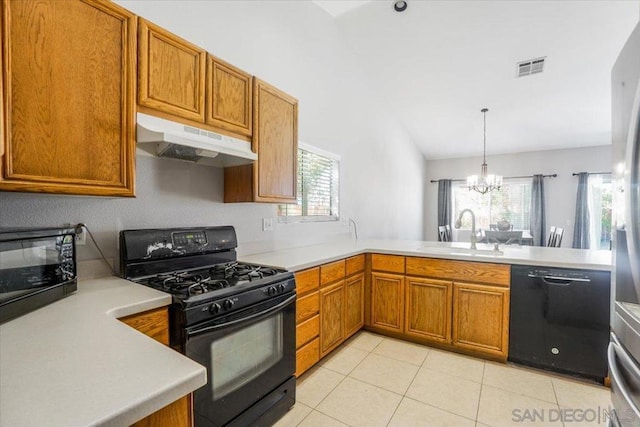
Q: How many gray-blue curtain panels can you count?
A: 3